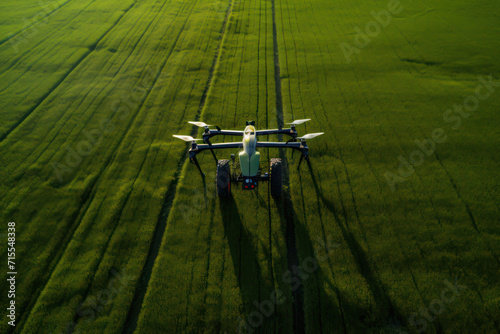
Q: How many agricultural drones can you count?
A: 1